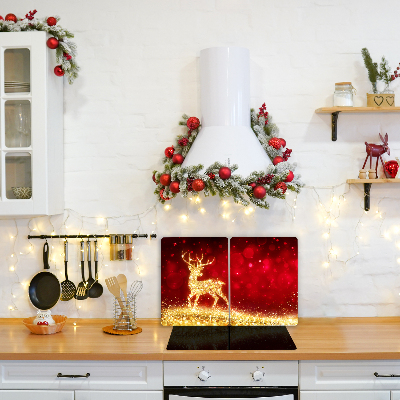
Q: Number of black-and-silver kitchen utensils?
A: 4